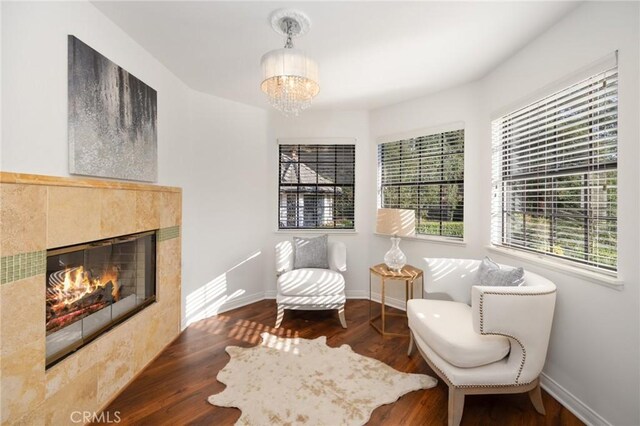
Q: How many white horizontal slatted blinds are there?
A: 3